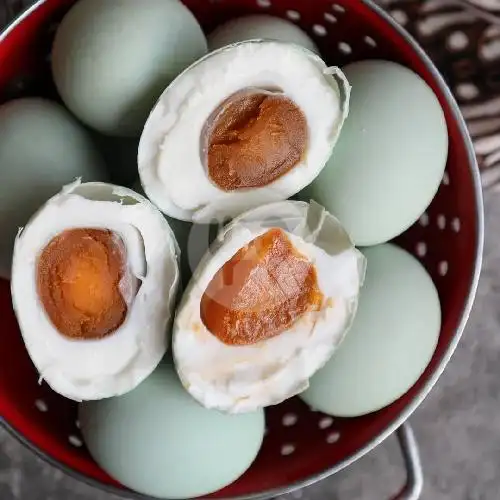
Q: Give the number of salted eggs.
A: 9